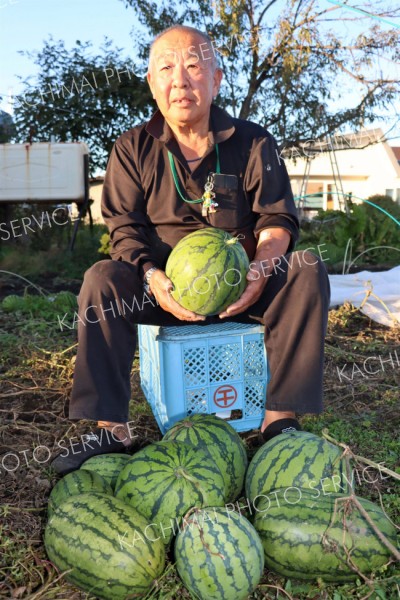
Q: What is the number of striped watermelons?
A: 9